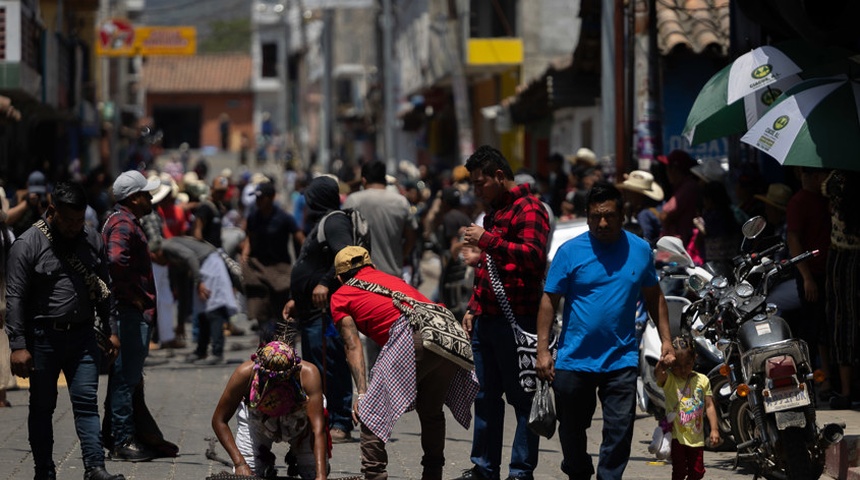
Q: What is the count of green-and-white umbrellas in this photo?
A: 2